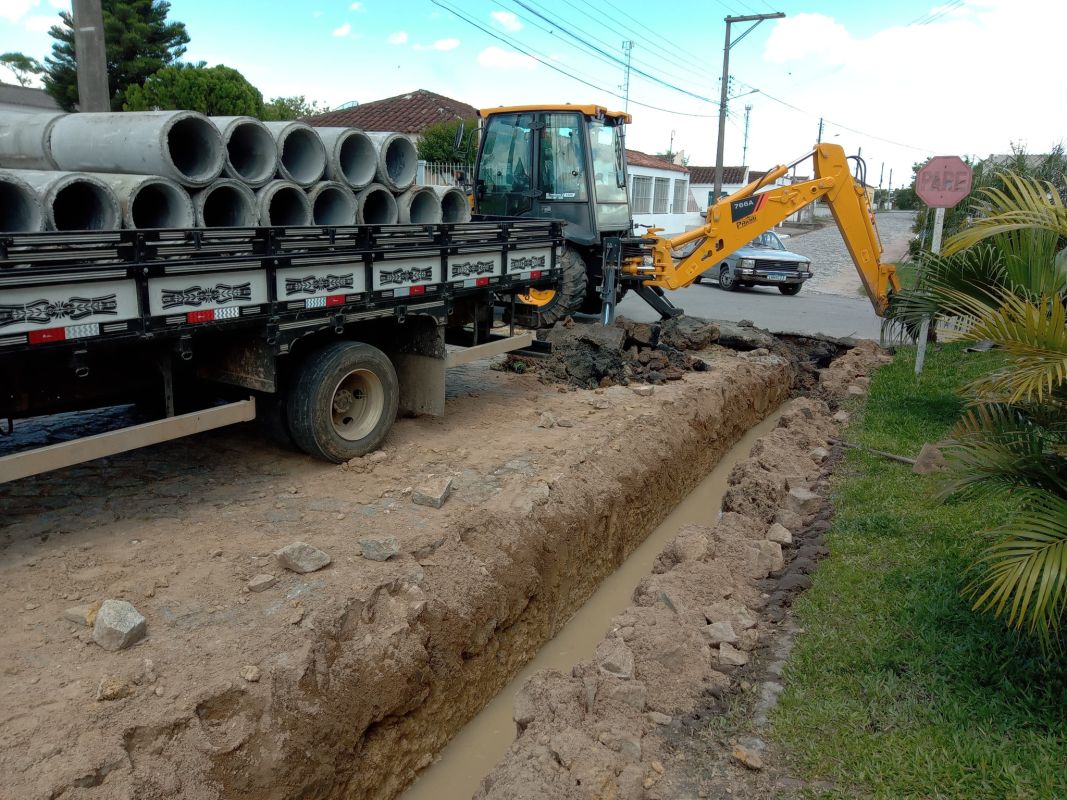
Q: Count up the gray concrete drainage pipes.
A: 15